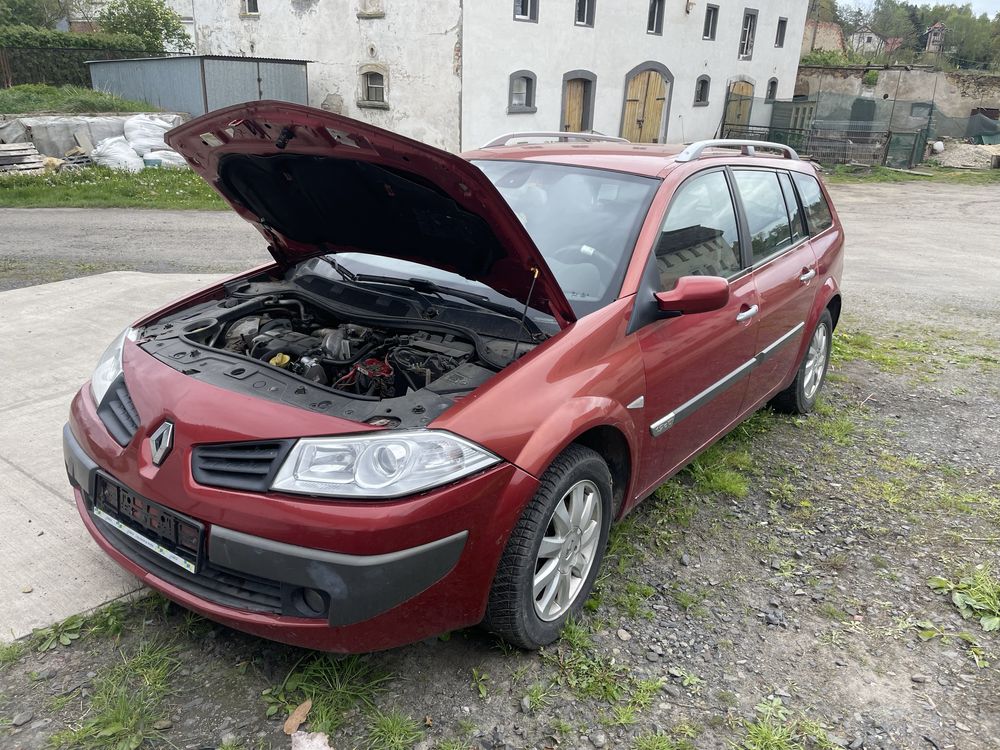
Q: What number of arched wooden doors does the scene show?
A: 3